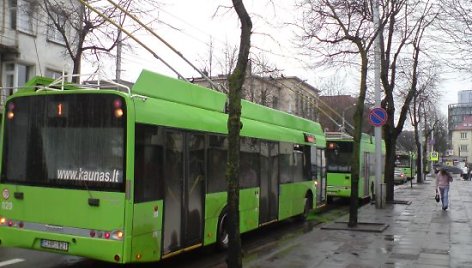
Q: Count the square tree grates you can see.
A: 2